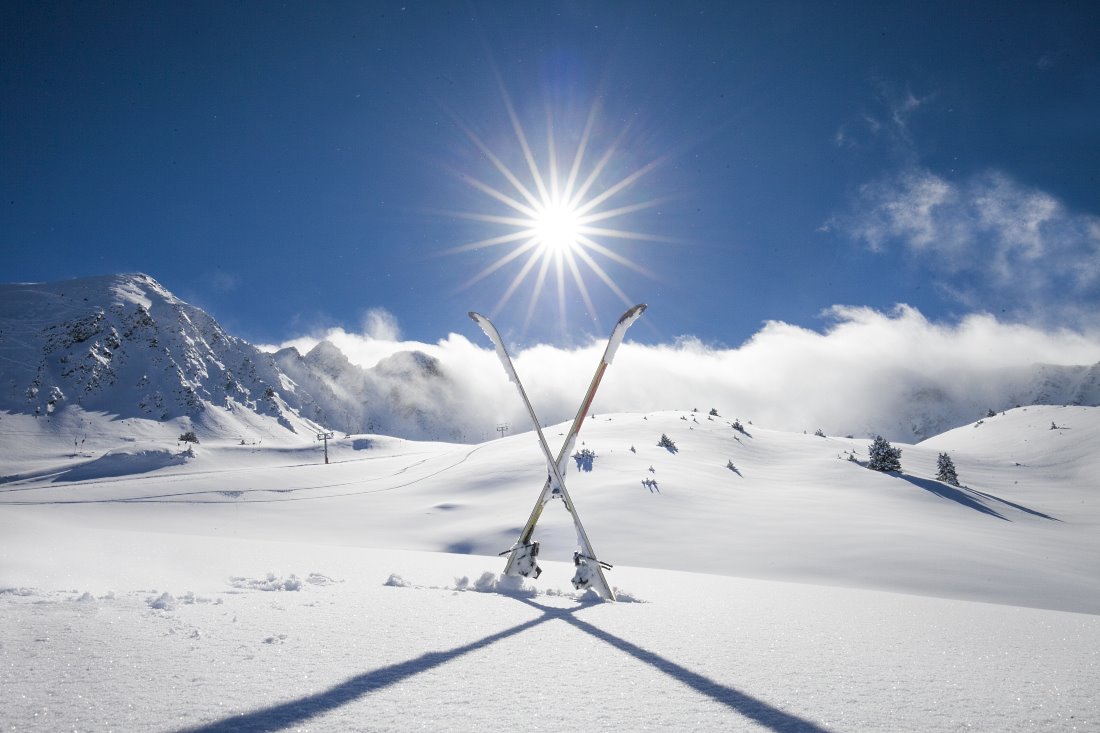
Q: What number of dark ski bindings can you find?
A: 2